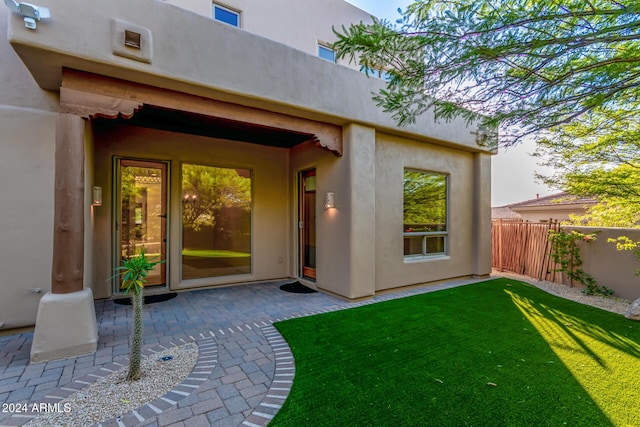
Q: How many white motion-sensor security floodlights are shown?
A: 1